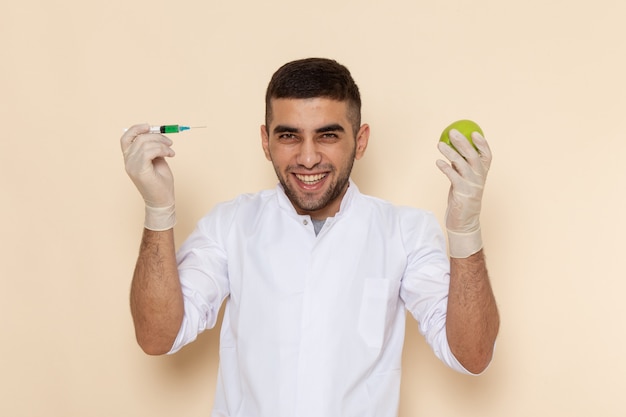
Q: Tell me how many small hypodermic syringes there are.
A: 1